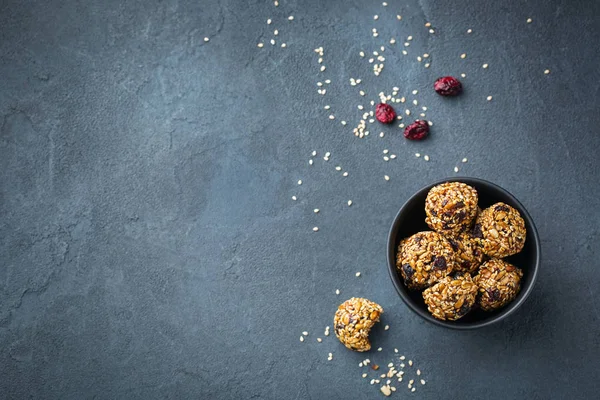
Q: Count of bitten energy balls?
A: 1